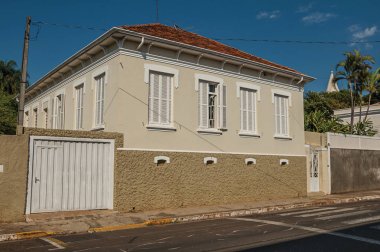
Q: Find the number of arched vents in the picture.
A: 4